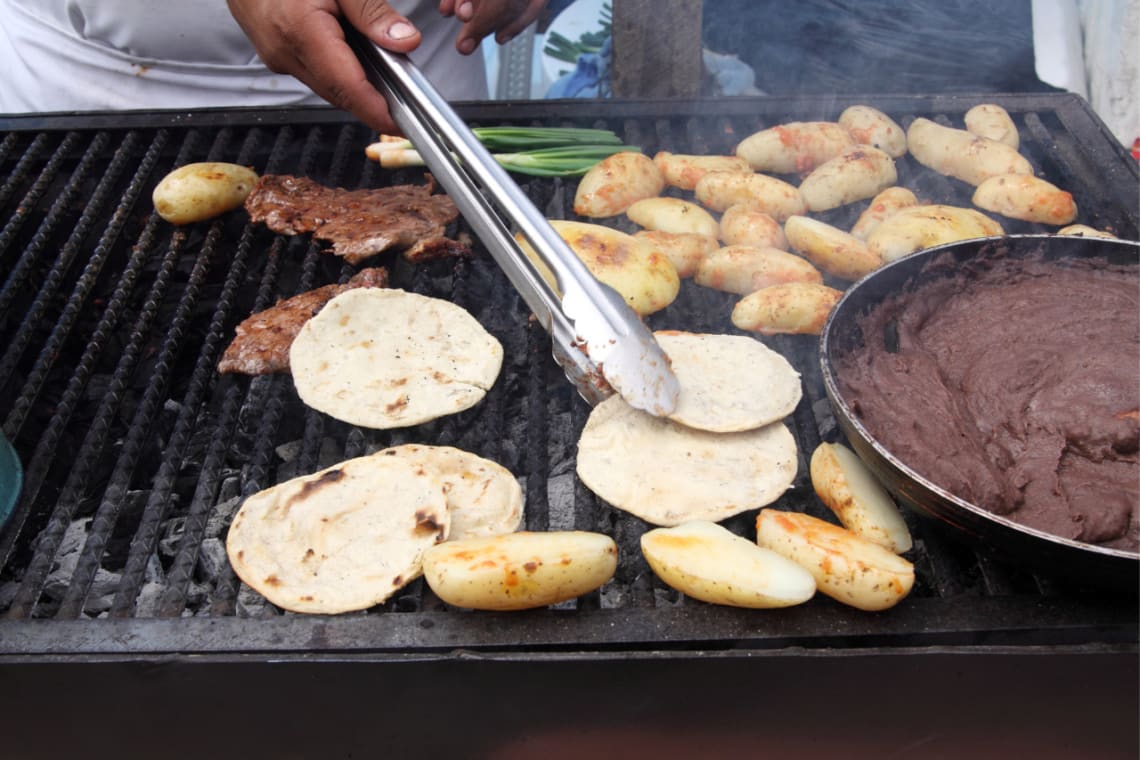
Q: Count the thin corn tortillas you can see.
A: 5